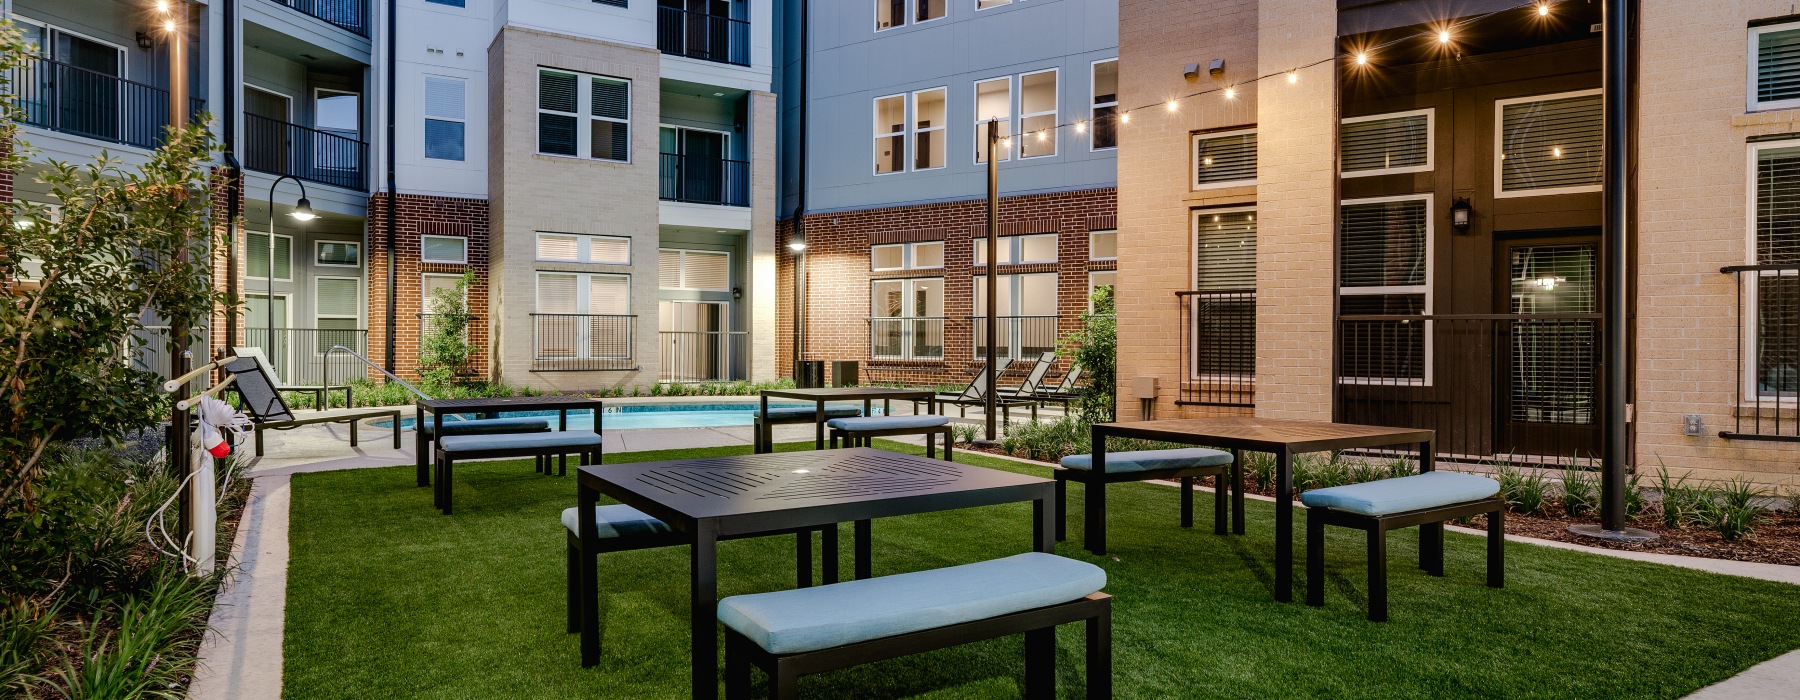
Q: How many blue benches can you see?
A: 8